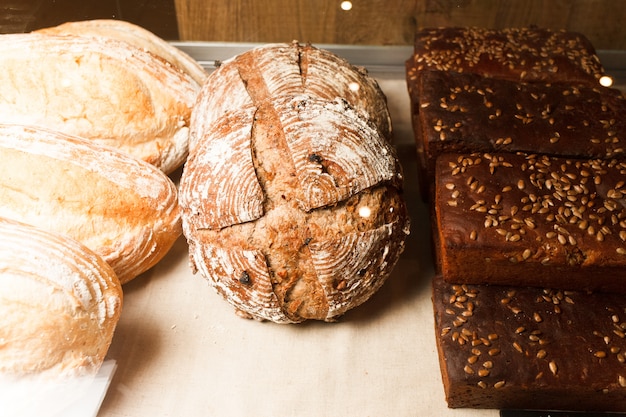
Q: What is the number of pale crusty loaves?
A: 4